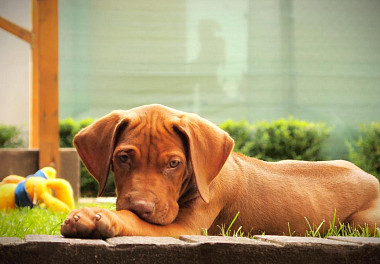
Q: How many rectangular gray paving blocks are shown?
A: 6